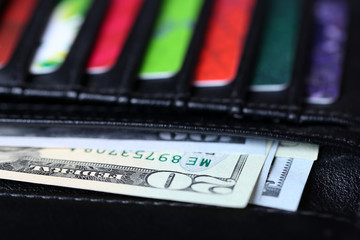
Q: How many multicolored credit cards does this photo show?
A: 7